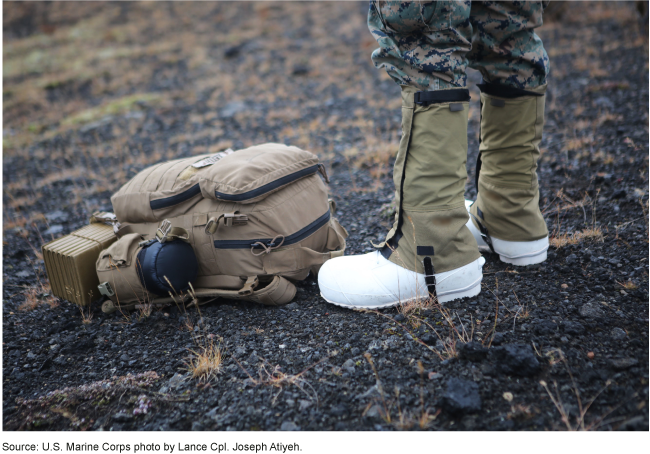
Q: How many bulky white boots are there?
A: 2